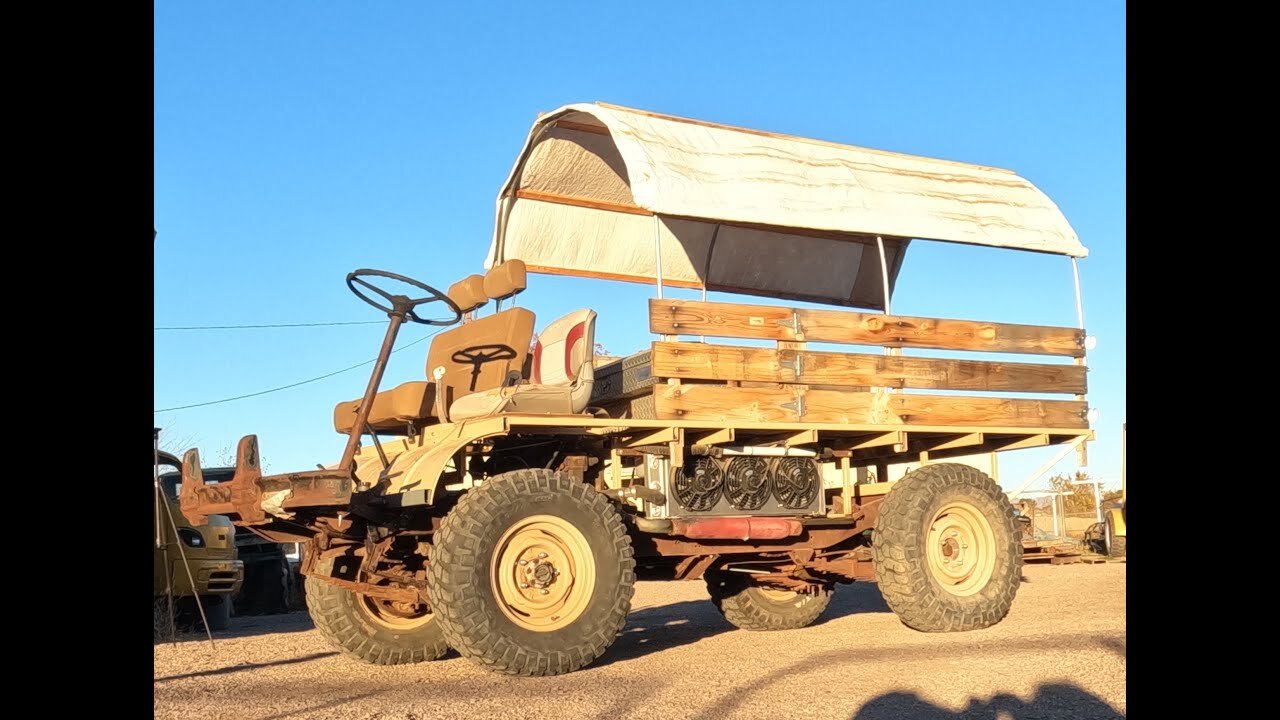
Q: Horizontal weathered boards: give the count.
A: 3